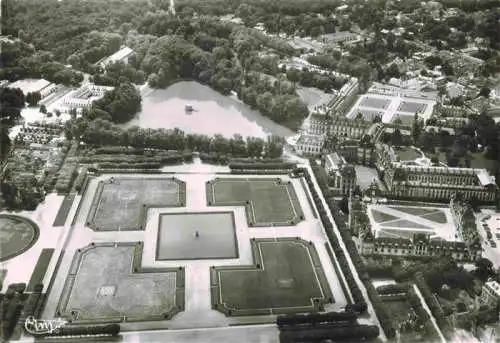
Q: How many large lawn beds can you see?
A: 4